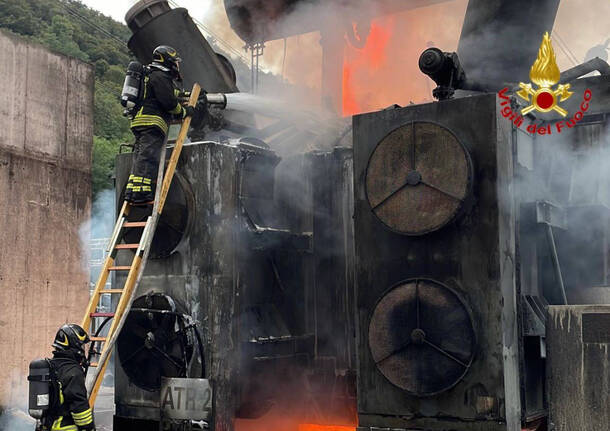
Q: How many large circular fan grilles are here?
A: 4